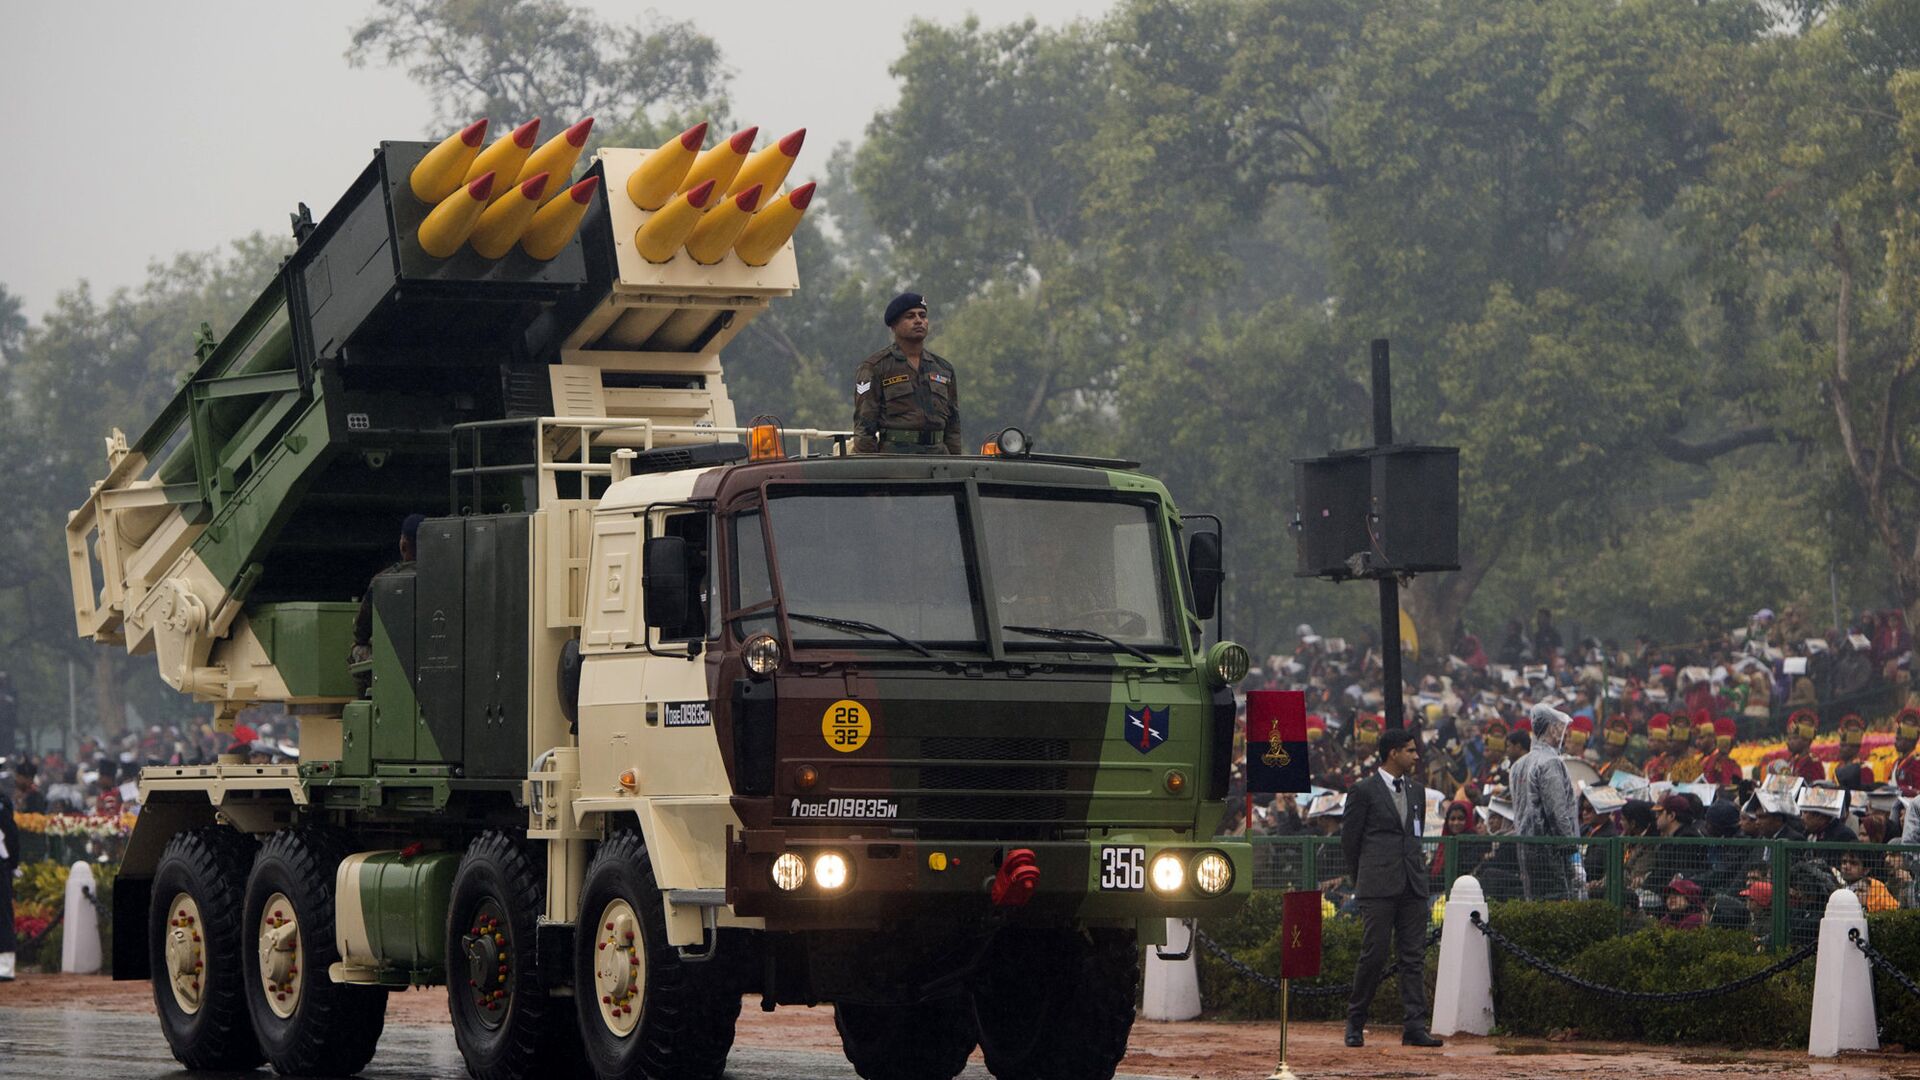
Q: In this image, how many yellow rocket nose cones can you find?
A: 12